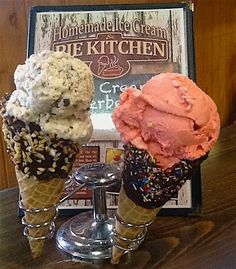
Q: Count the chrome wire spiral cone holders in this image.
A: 2